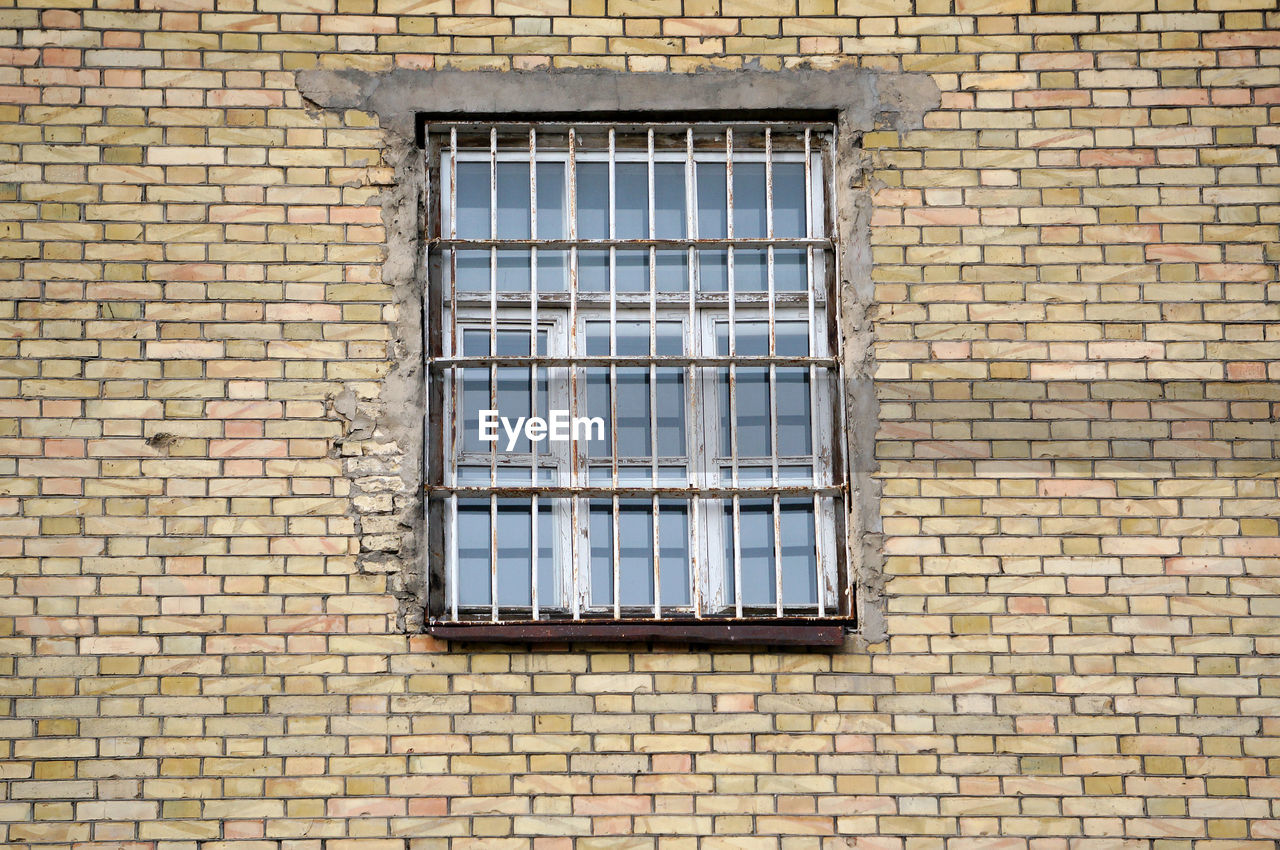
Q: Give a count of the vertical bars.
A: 10